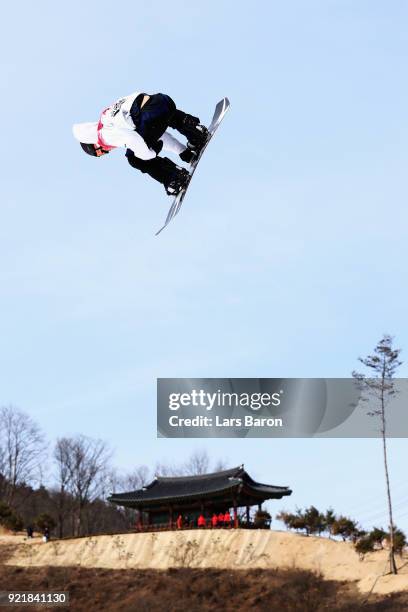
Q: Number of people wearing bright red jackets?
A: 5